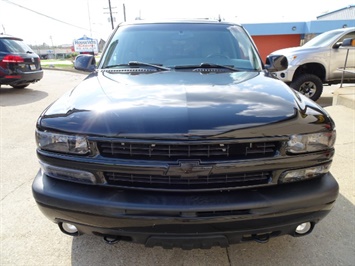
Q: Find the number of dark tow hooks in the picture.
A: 2